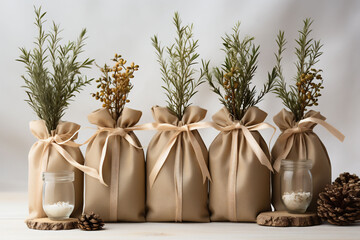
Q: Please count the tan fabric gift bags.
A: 5